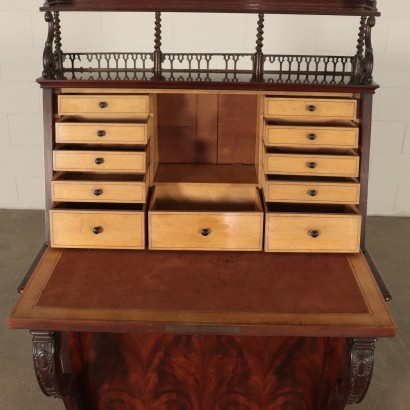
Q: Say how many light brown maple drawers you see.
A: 11